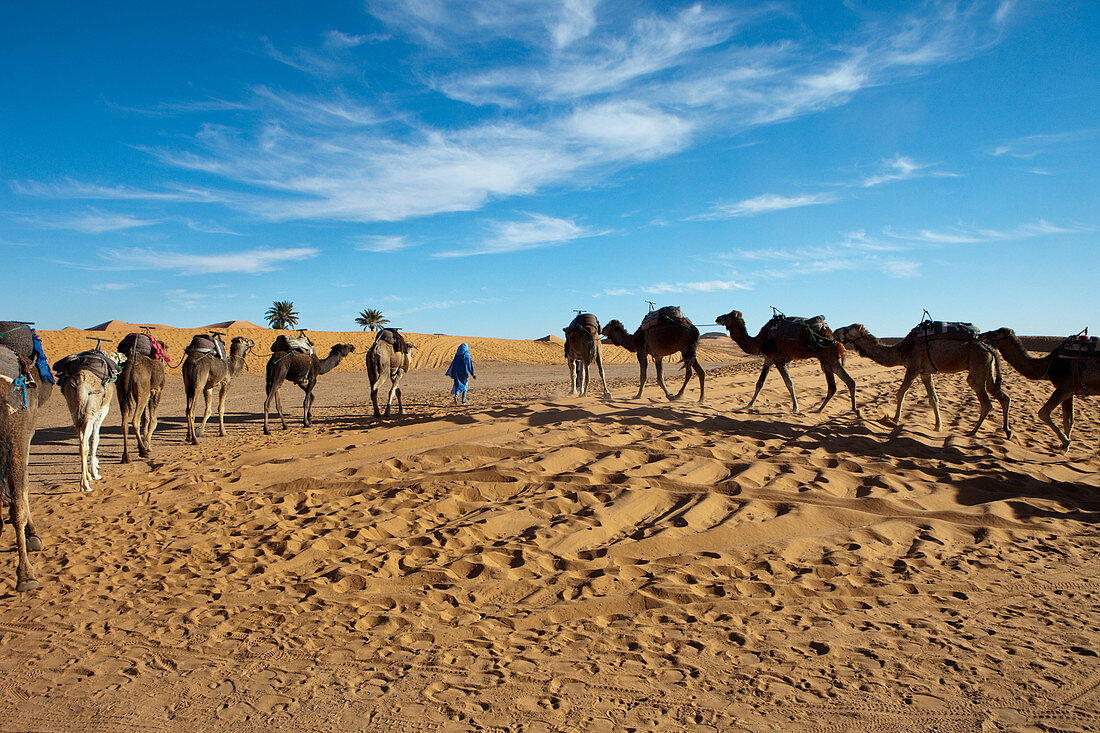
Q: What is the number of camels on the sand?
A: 11